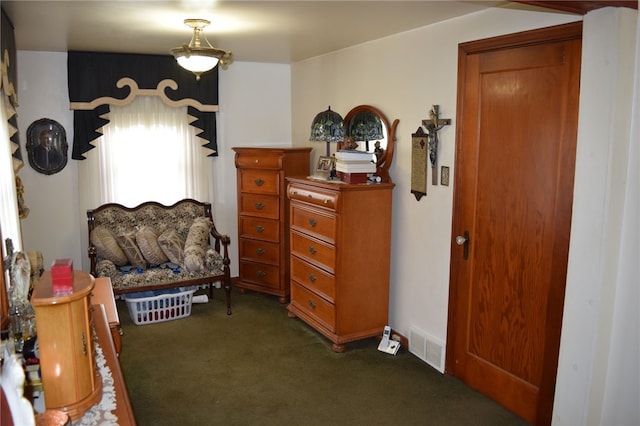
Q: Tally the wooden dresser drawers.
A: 11